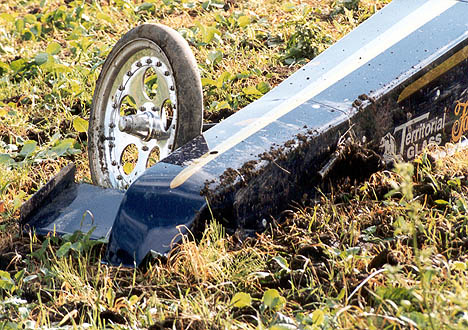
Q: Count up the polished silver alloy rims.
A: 1